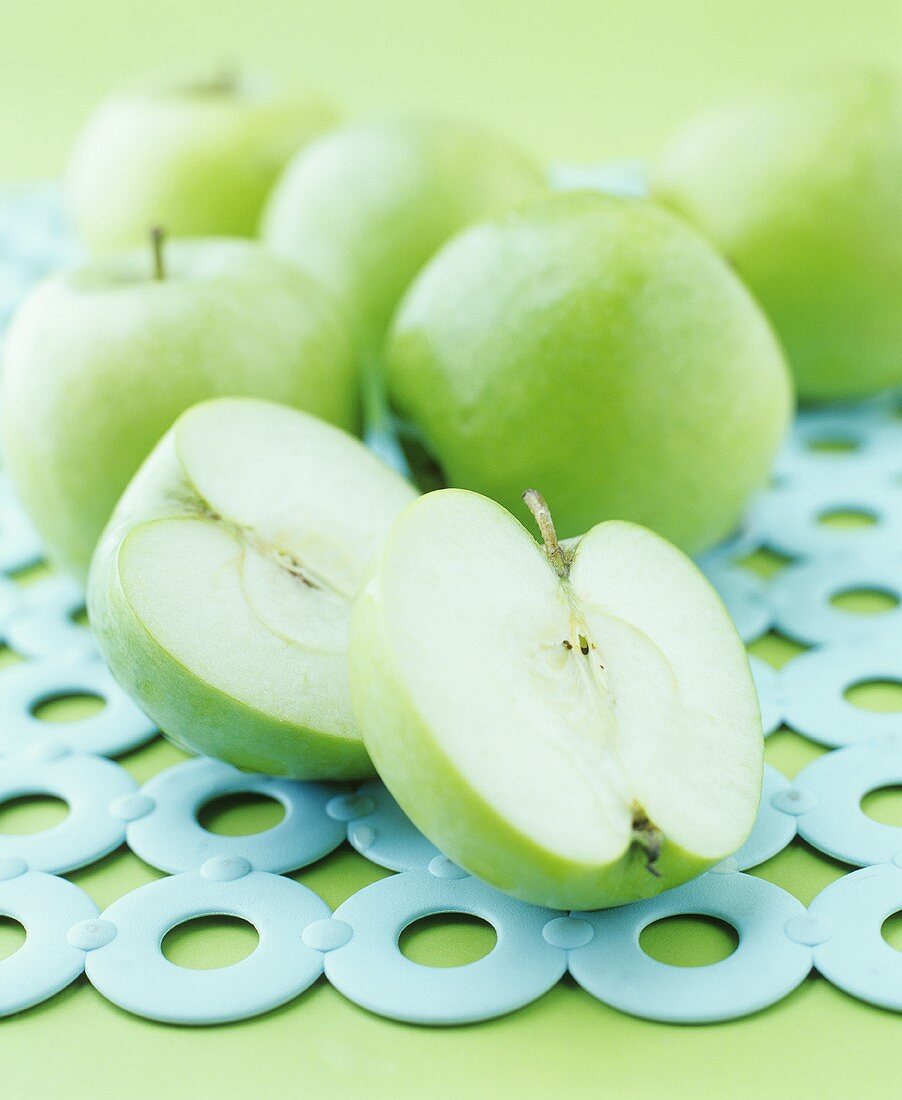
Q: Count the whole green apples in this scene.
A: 5